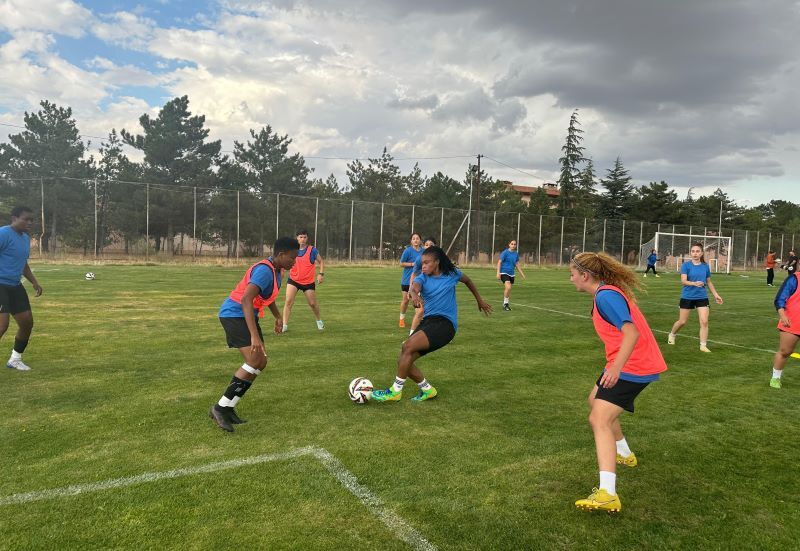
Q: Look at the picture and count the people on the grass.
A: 13